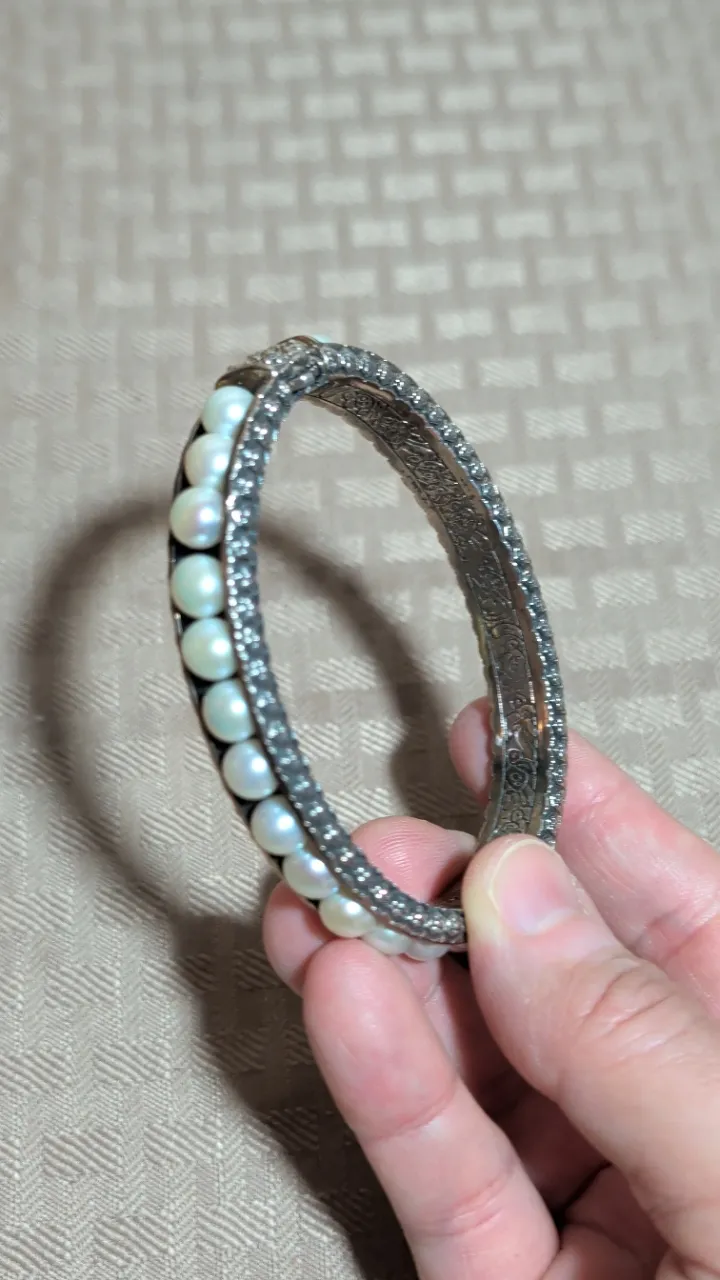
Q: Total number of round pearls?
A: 12